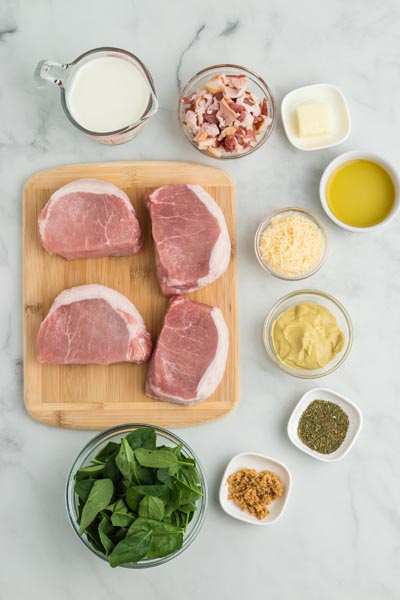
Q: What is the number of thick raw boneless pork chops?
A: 4